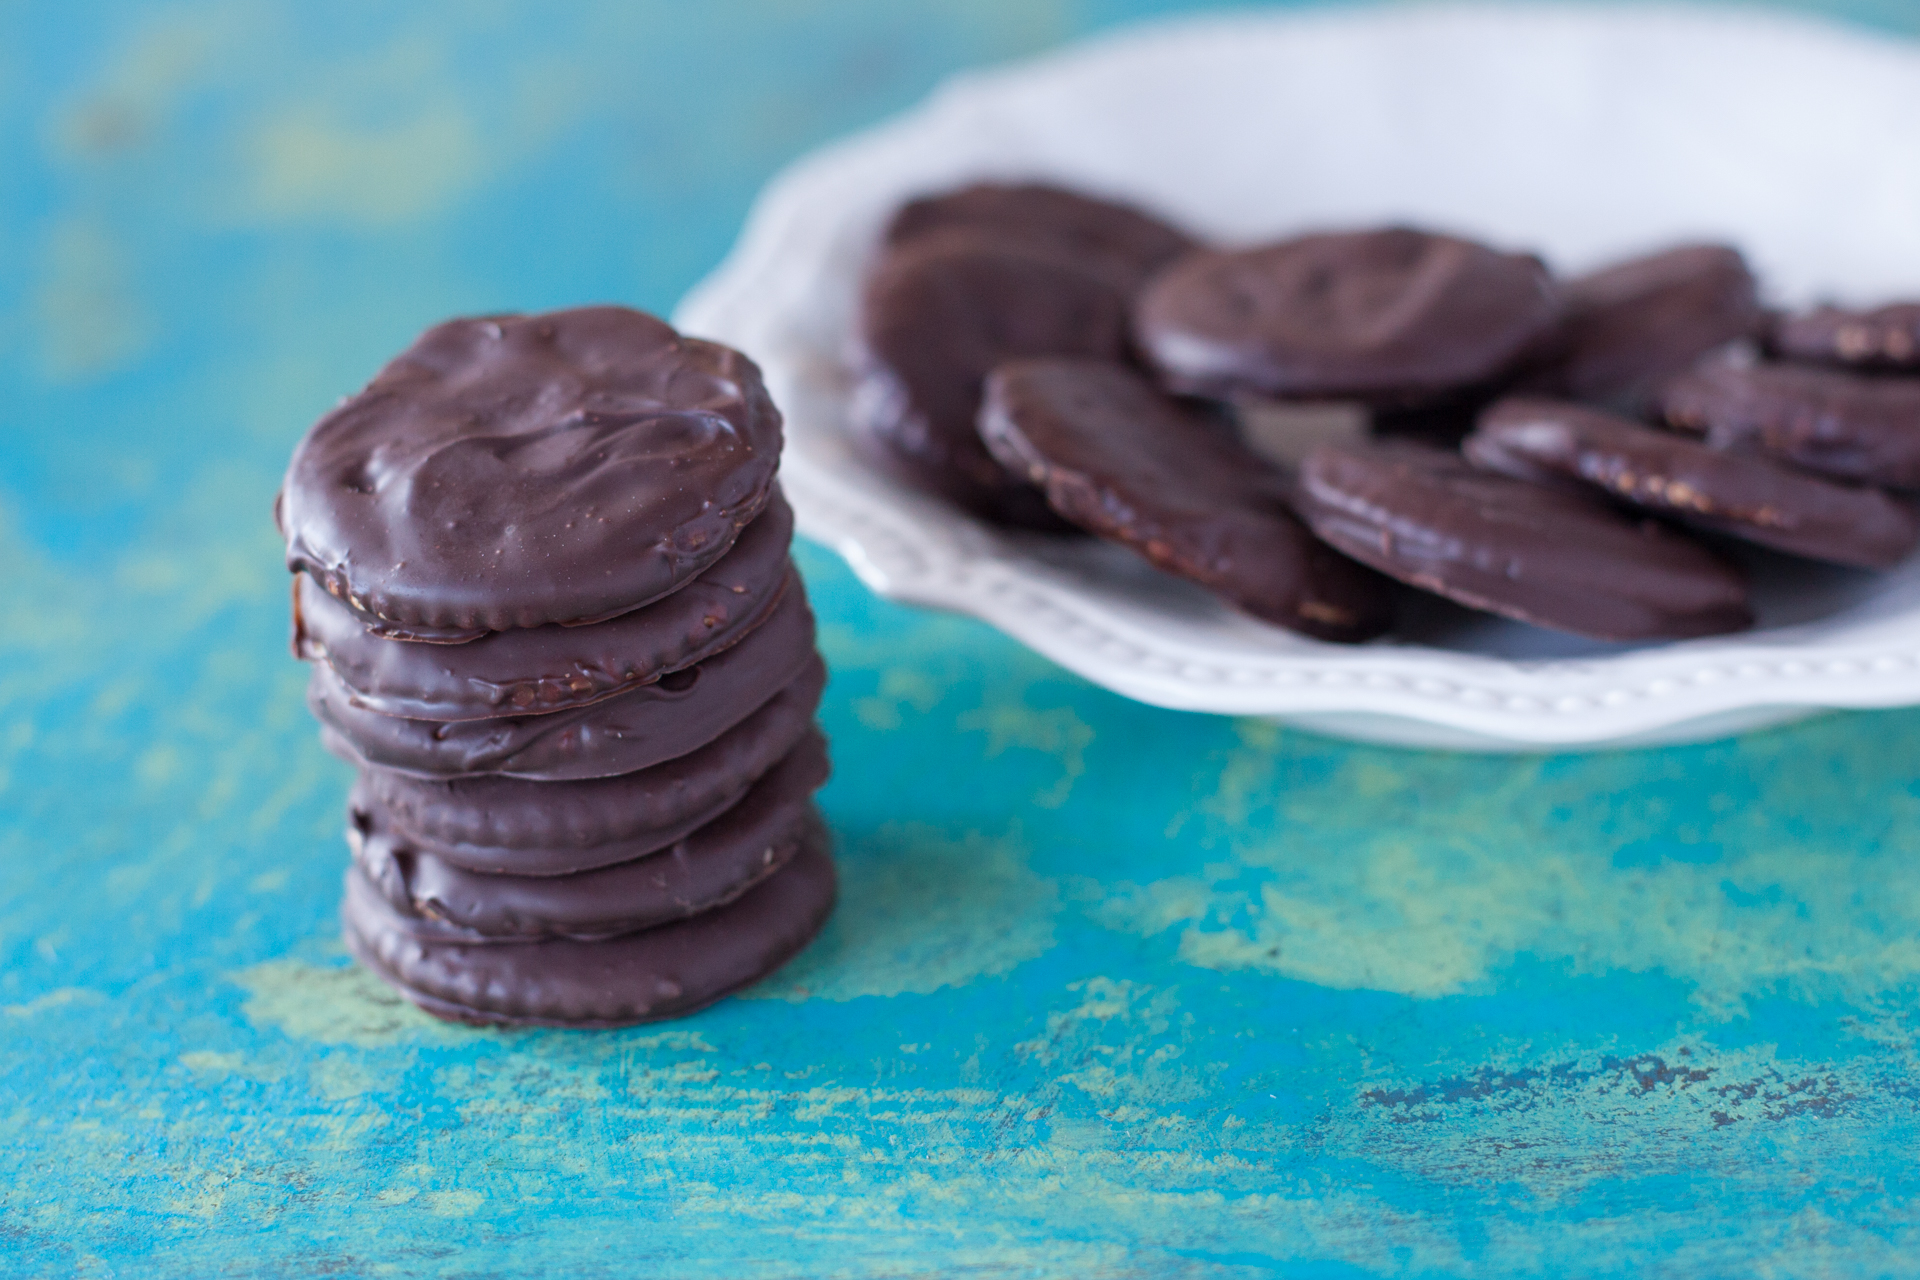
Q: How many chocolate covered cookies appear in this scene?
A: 15